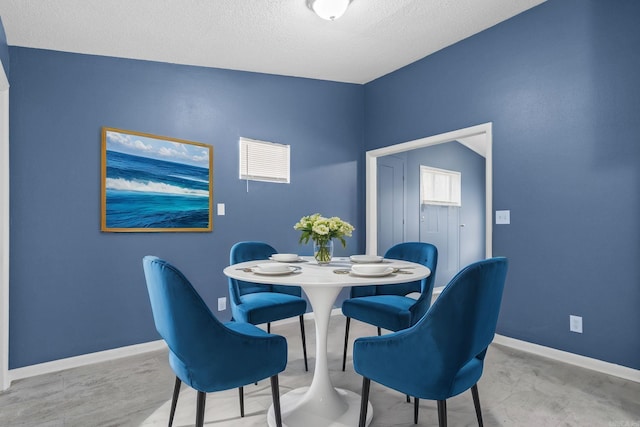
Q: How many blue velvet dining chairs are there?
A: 4